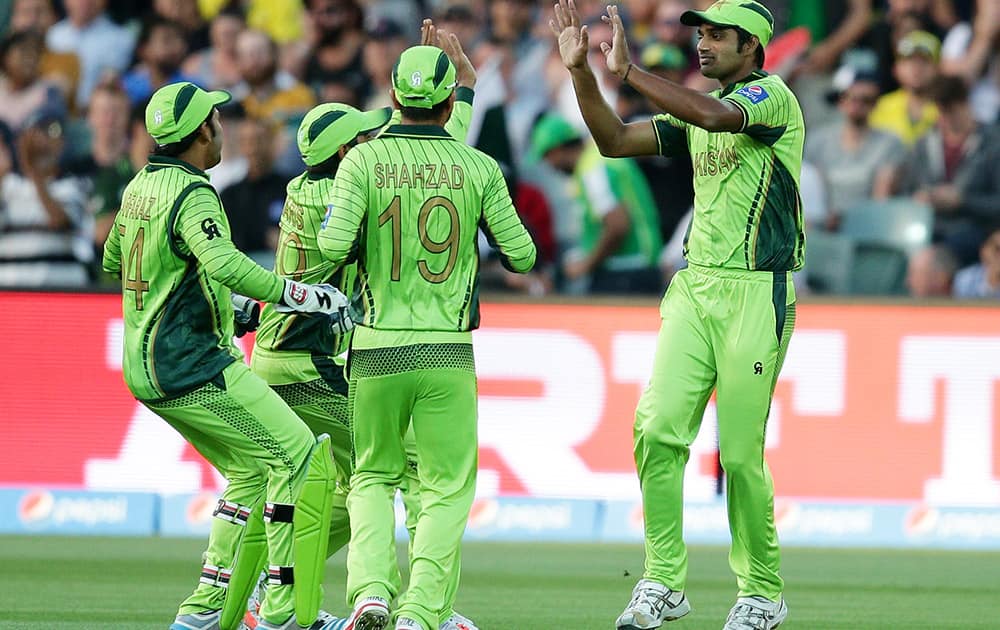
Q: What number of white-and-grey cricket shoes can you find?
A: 2